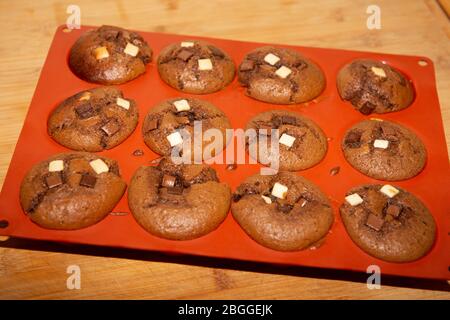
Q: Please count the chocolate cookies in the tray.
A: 12